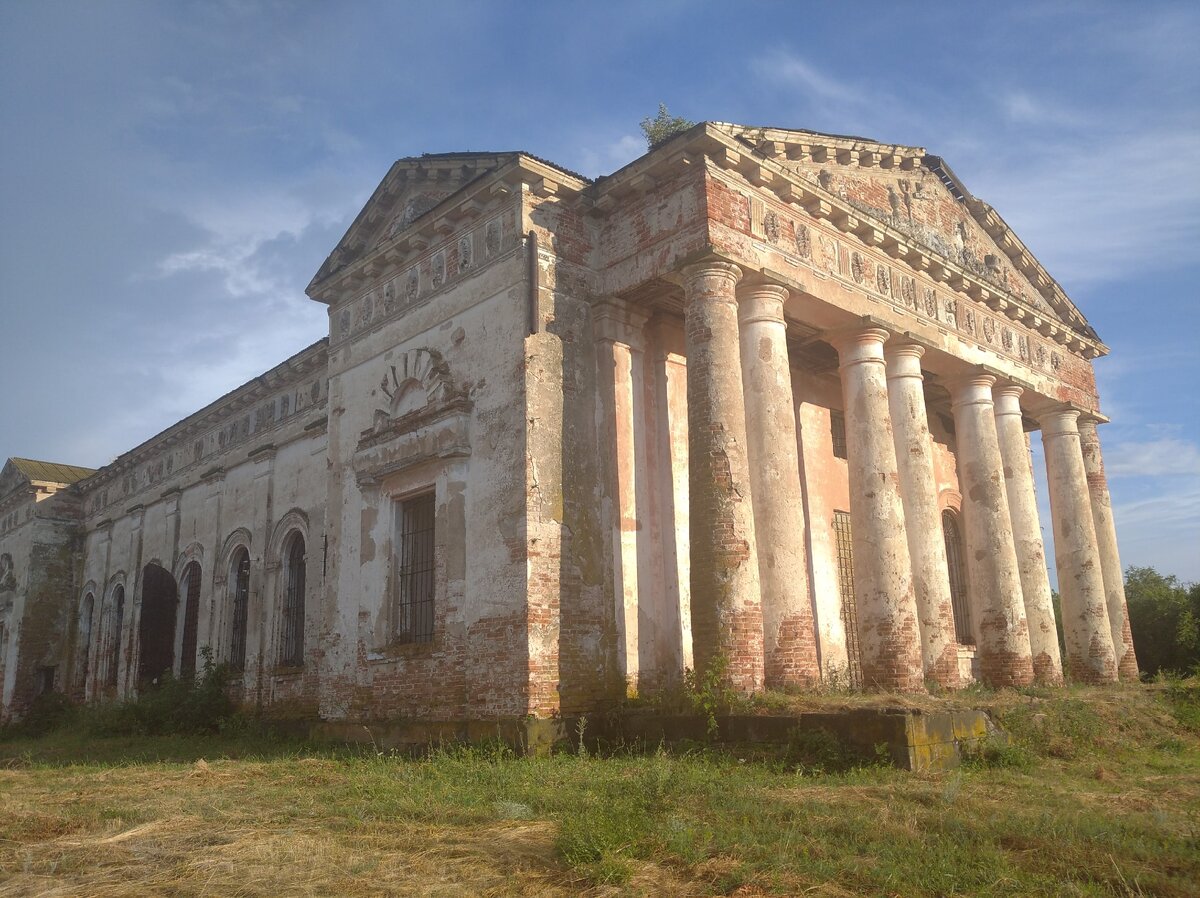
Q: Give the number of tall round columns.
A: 8